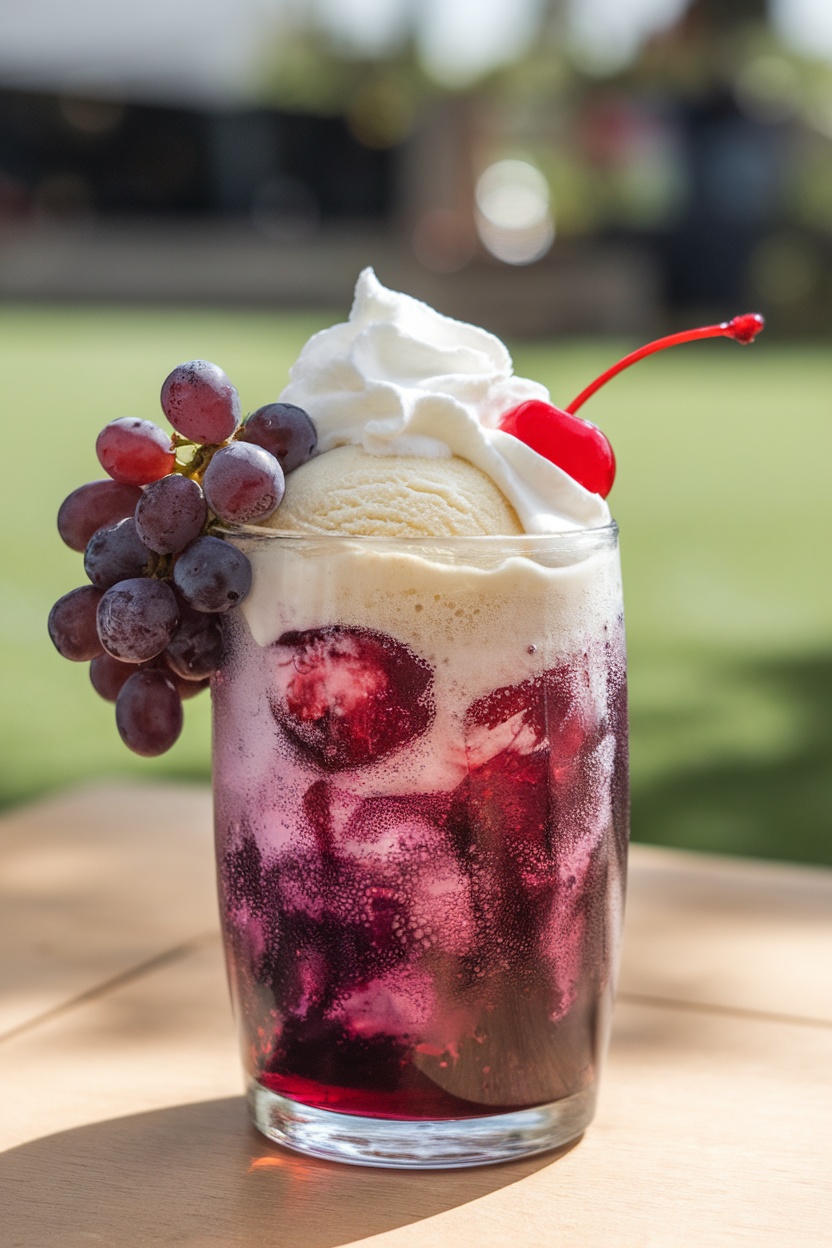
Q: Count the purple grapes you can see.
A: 14